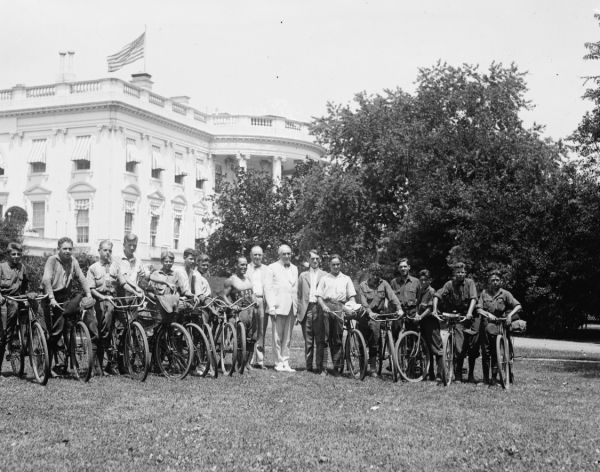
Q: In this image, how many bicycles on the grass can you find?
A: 13